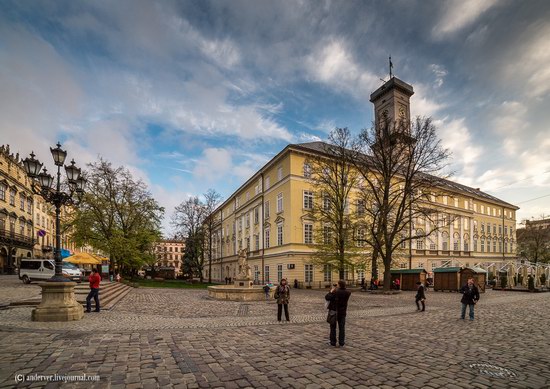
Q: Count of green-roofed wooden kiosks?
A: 2